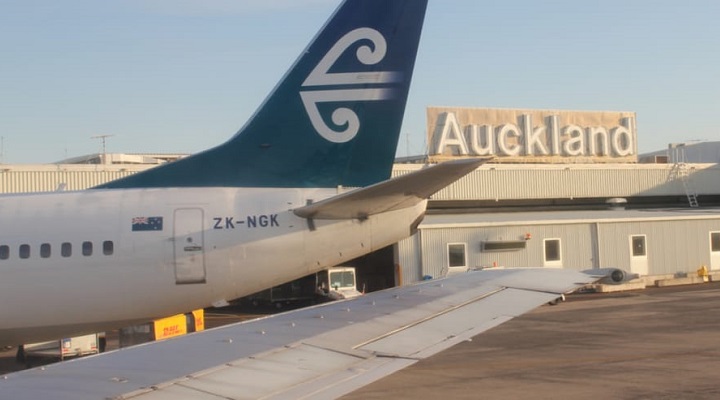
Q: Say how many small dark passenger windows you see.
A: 6